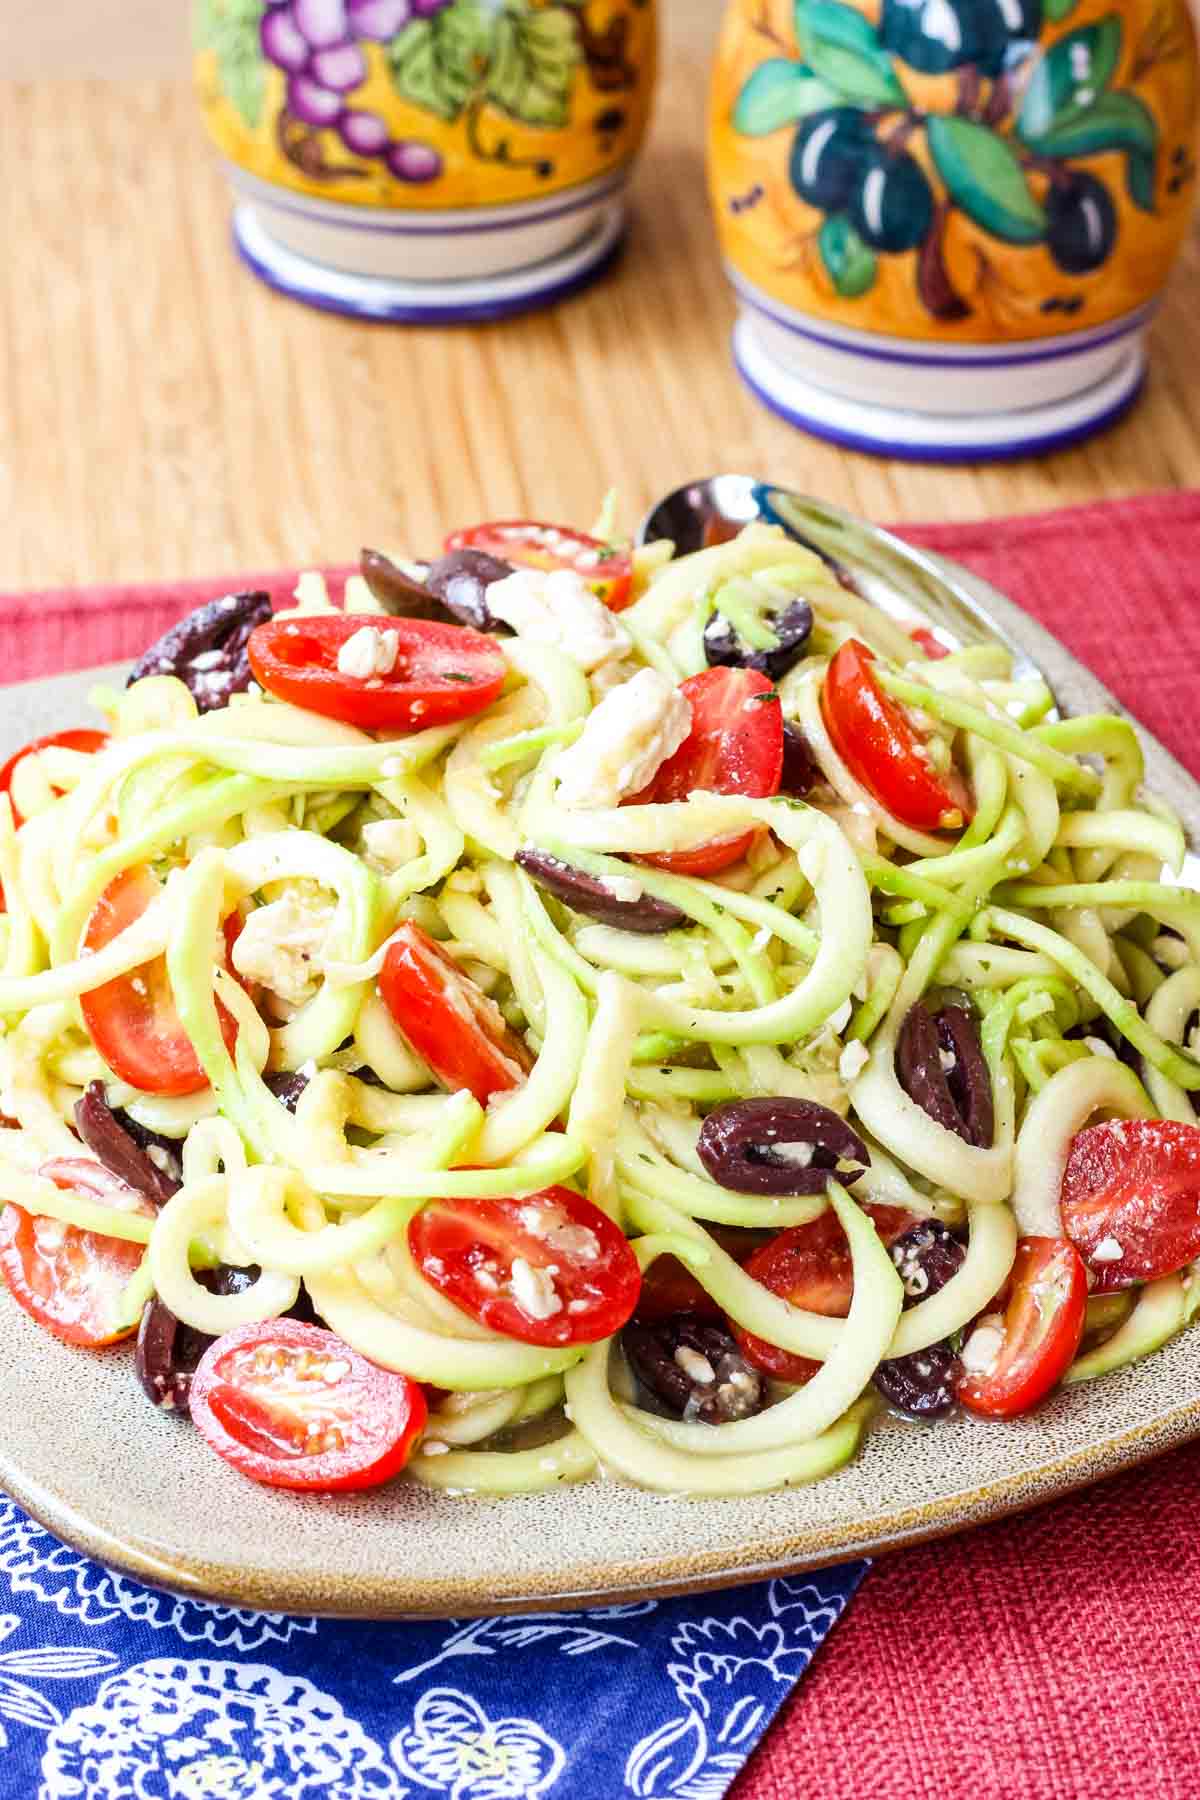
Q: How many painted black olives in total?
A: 5